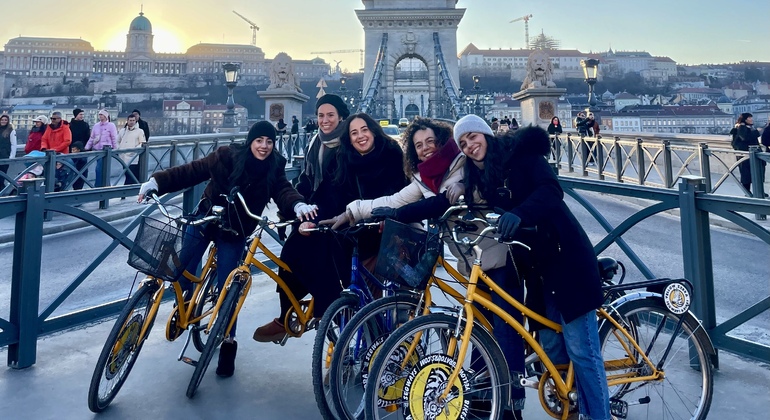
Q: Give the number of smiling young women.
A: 5